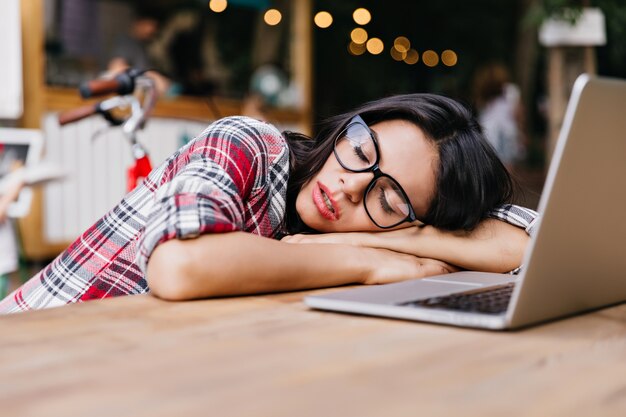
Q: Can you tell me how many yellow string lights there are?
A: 12